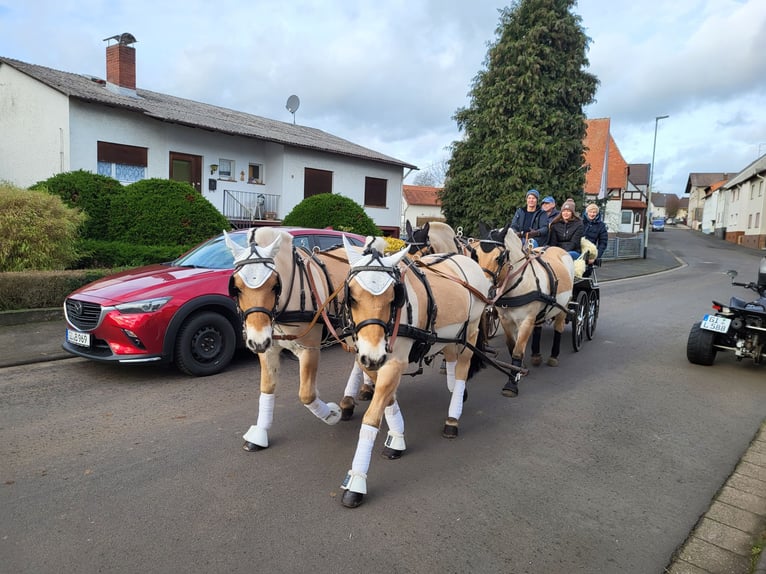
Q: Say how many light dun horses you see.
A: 4